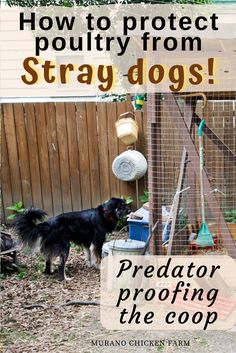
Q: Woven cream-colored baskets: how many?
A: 1